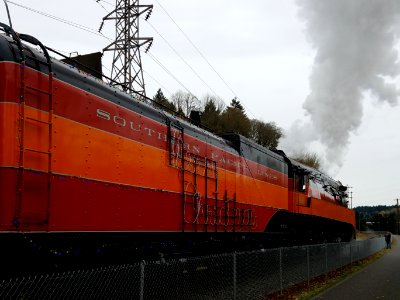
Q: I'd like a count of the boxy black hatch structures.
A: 2